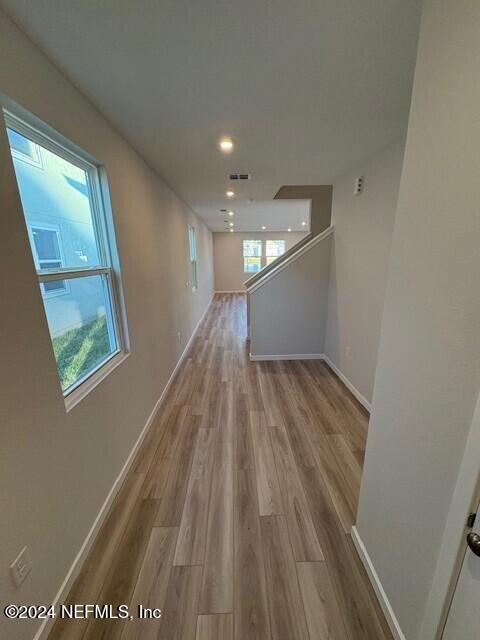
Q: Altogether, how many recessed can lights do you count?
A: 8